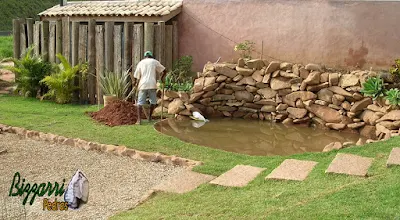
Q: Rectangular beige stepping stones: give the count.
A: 5